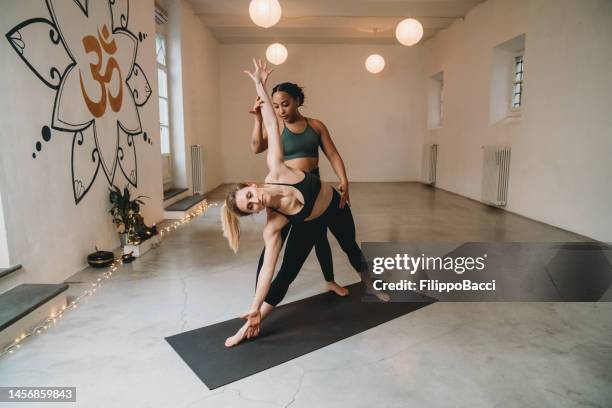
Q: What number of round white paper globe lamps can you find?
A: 4